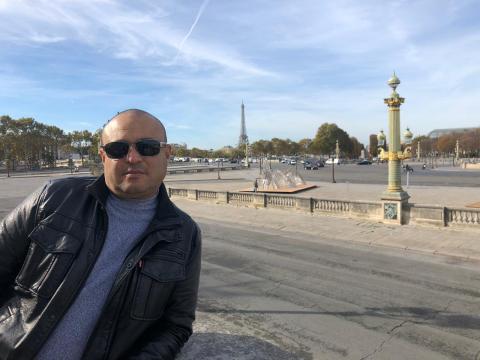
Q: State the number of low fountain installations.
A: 1